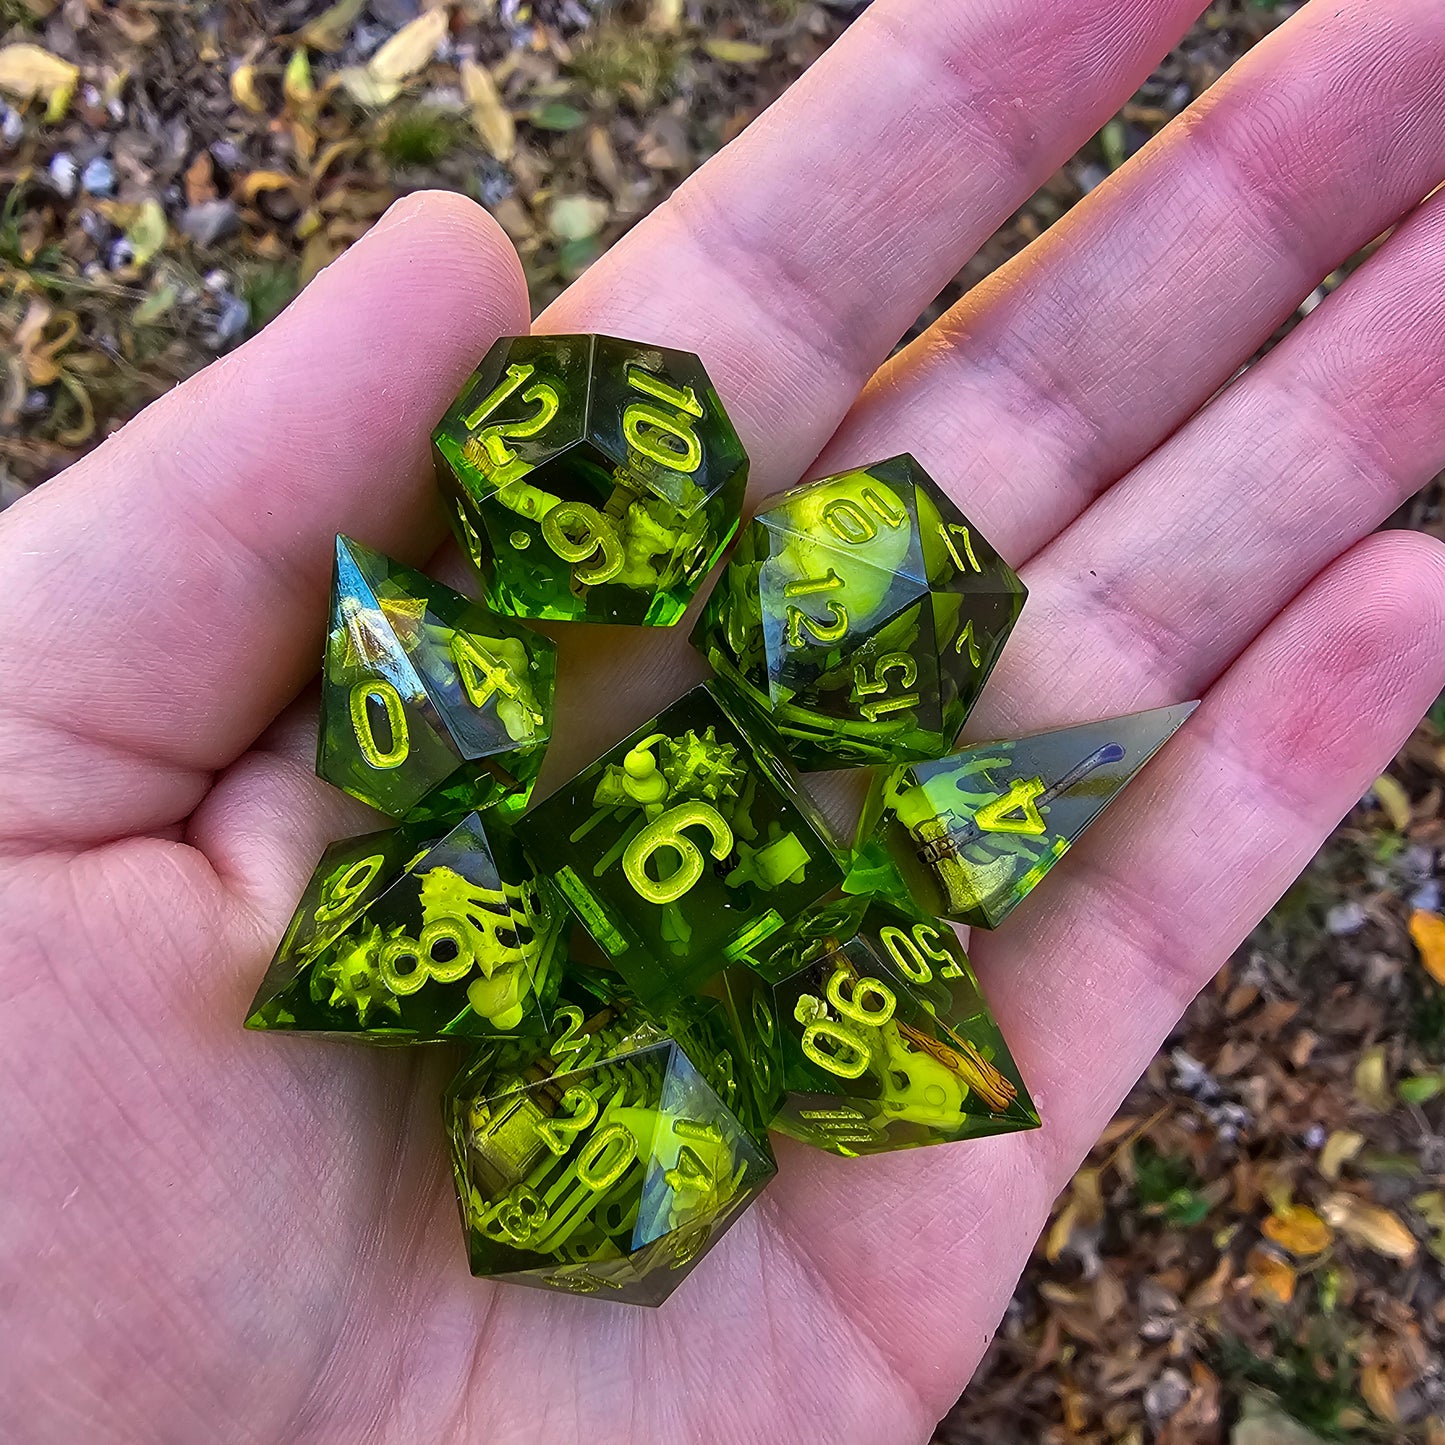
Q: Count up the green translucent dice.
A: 8